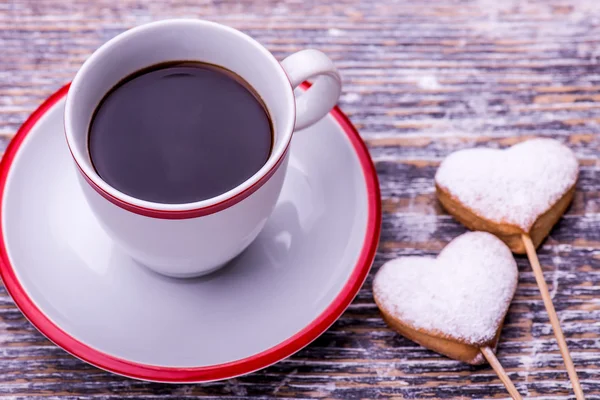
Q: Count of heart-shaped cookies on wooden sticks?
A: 2